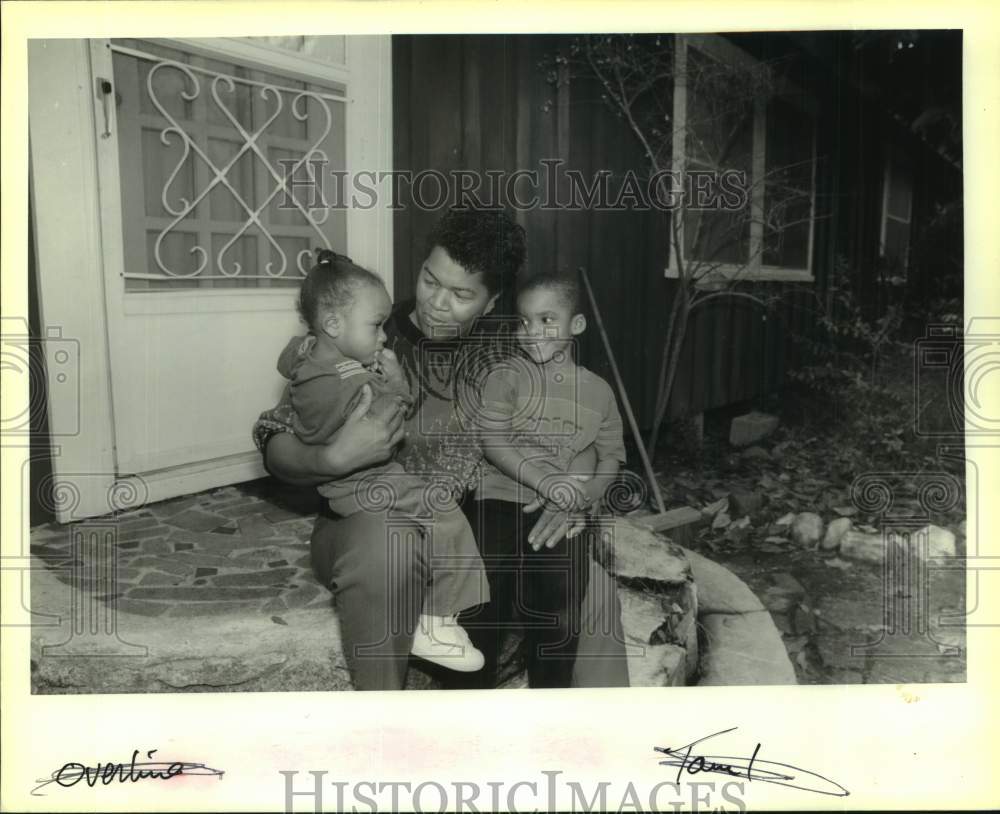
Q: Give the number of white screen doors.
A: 1